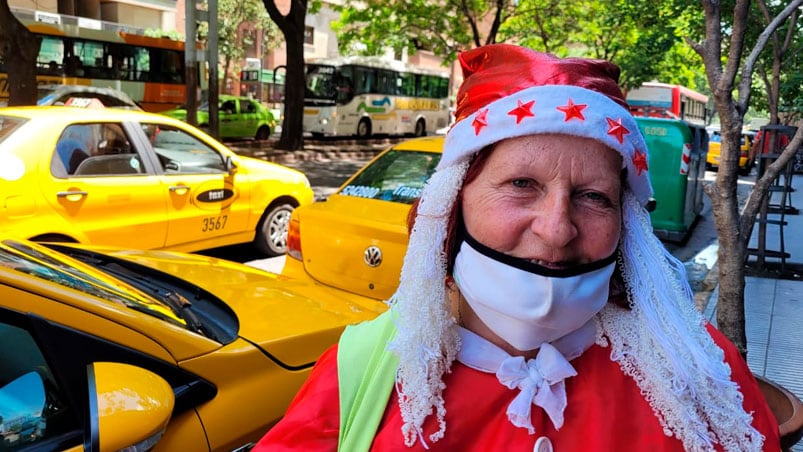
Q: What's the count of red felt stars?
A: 5